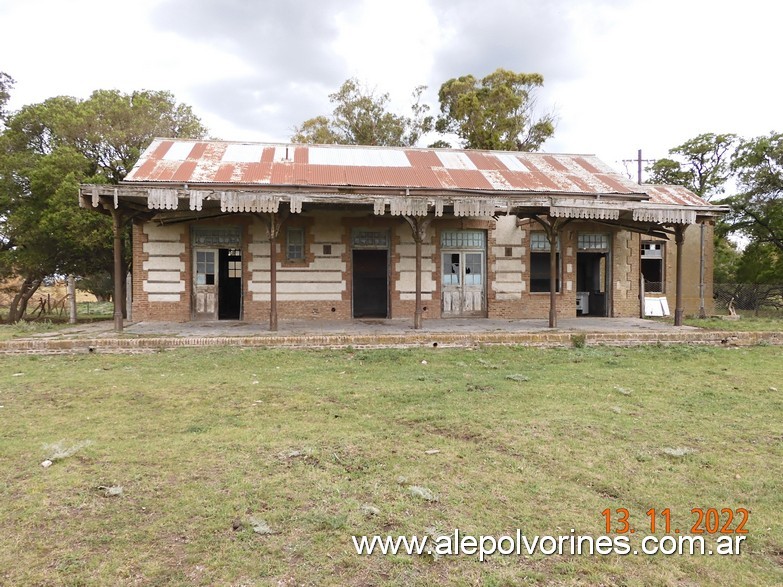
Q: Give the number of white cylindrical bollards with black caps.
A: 0